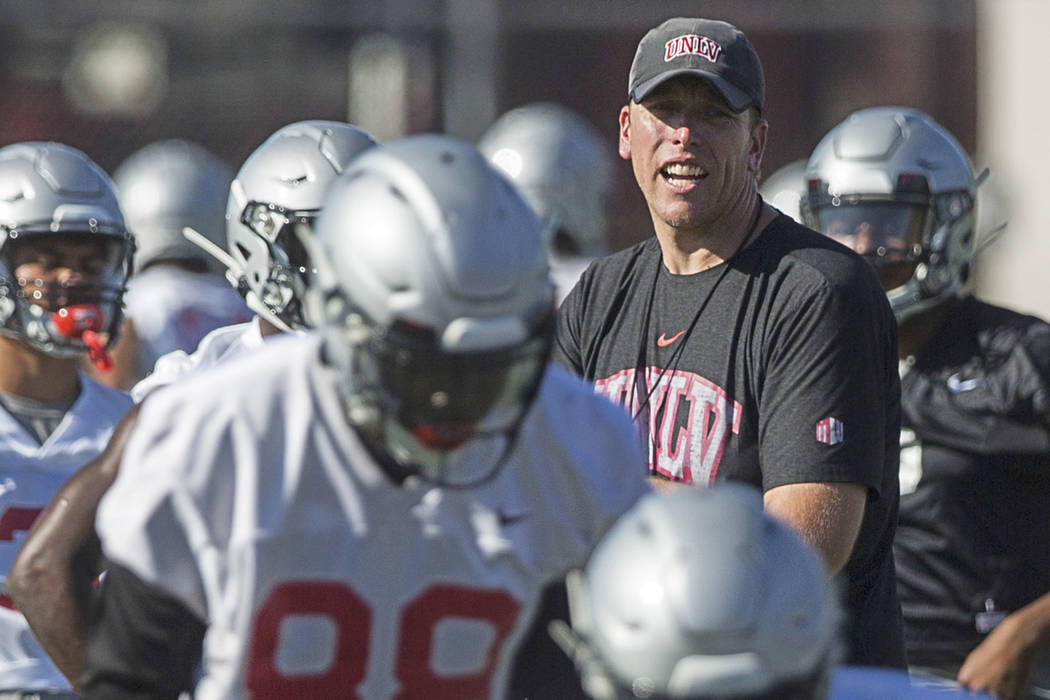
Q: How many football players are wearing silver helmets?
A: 8